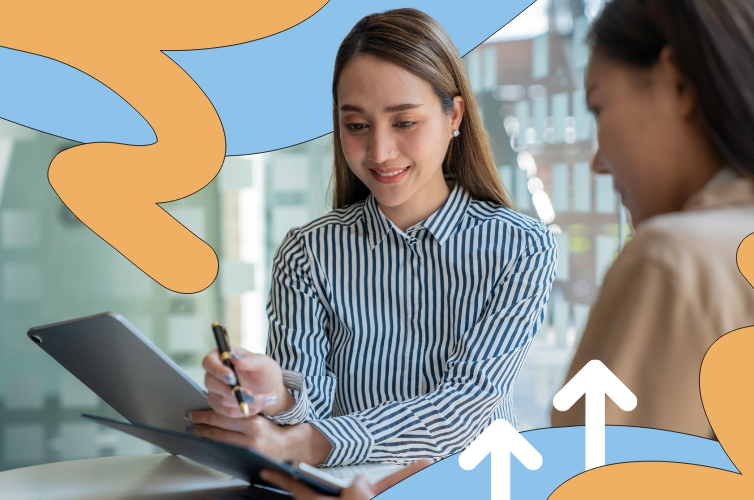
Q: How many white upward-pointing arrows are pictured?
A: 2